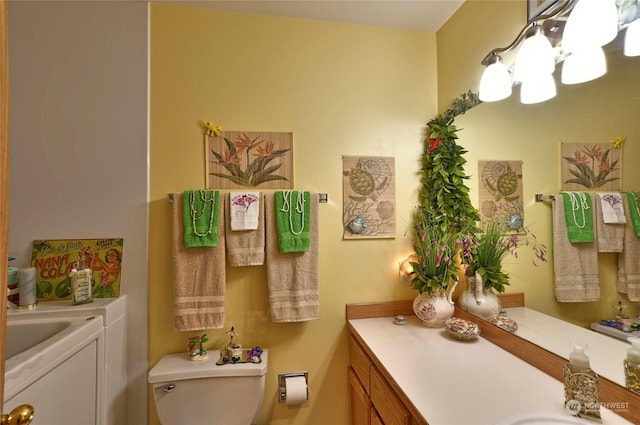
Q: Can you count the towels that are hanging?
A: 6